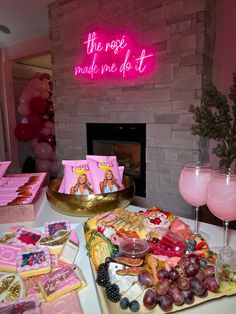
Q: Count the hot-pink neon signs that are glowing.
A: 1